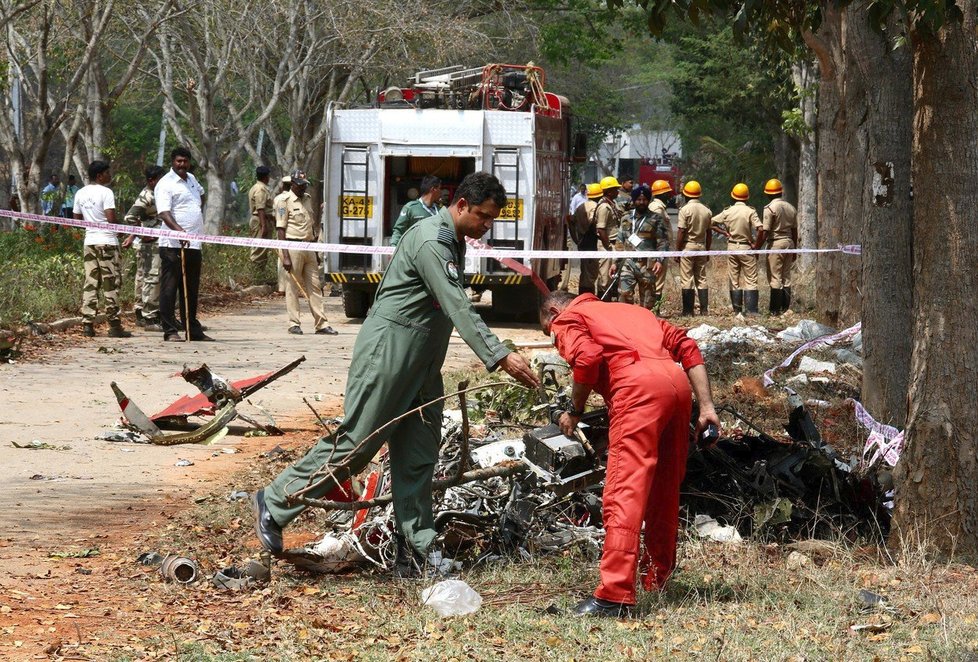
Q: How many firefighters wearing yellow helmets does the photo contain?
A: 6